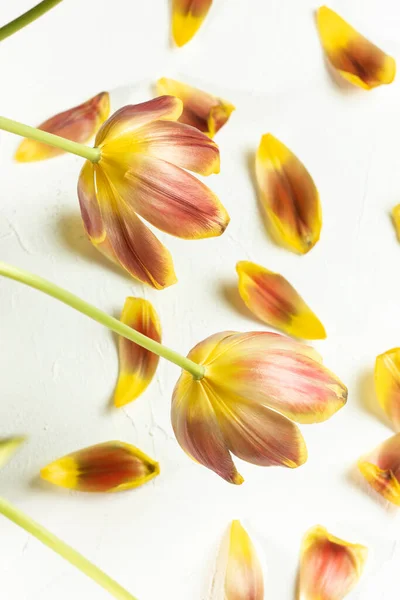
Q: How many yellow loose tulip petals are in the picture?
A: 13